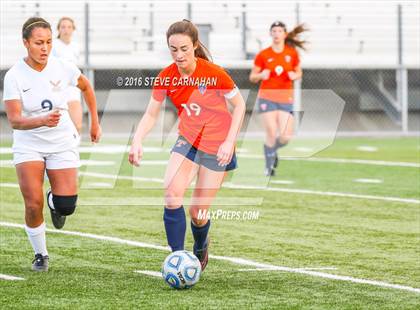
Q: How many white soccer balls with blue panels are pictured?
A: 1